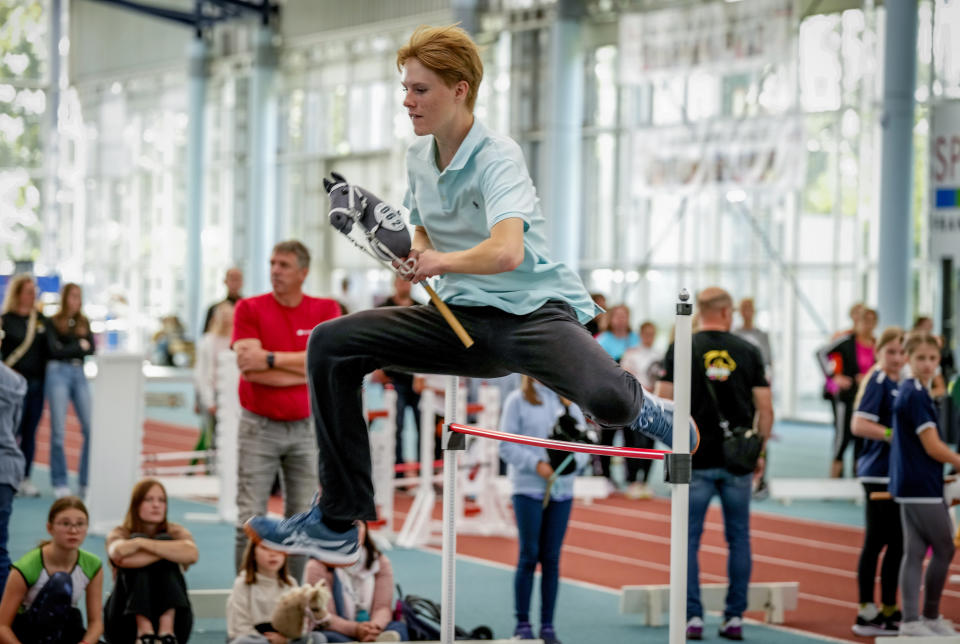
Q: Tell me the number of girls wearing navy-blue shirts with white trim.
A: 2